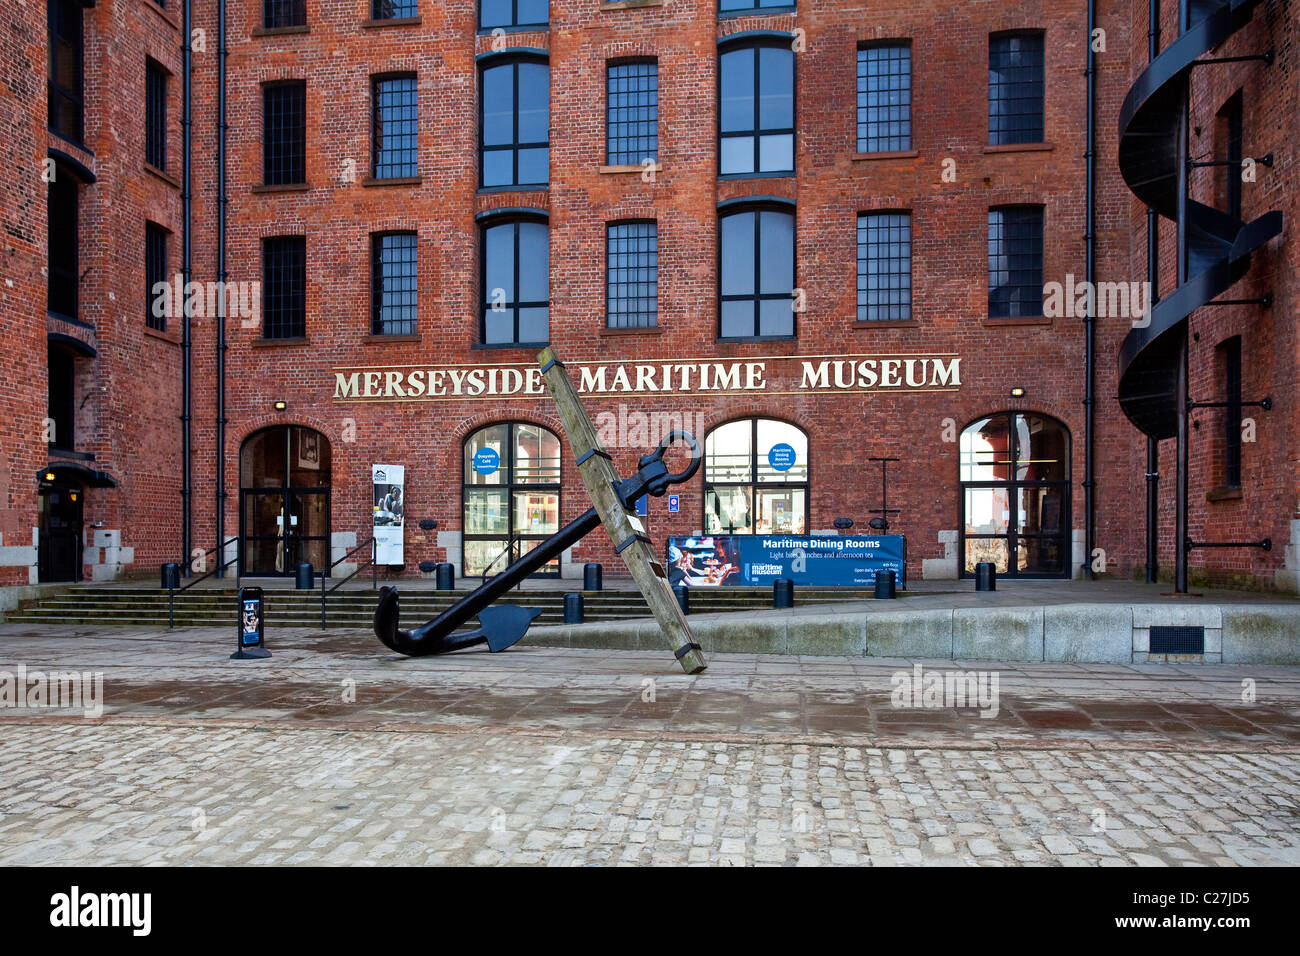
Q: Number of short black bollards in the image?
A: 9